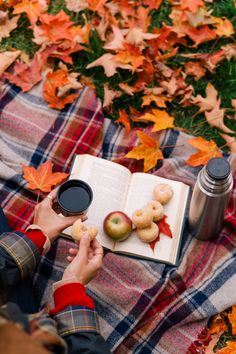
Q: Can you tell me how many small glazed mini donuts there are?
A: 5